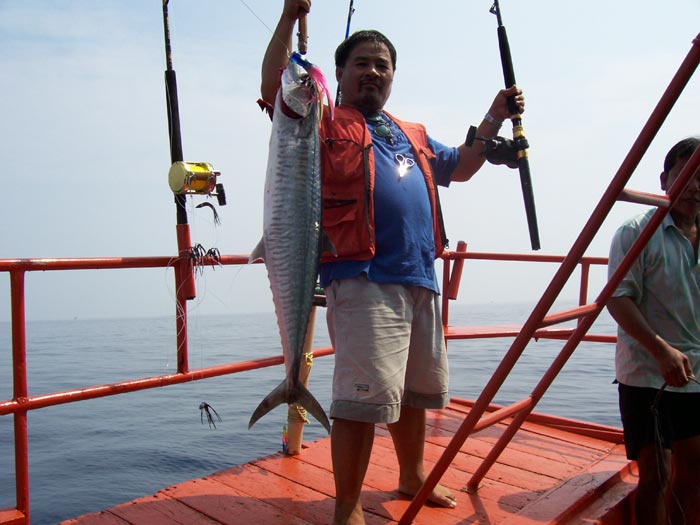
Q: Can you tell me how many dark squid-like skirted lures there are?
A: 4